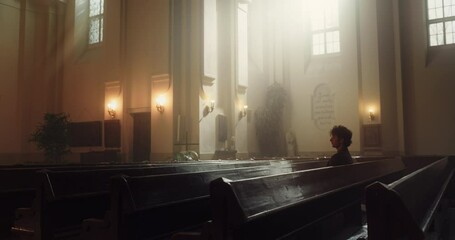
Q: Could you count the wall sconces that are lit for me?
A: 5